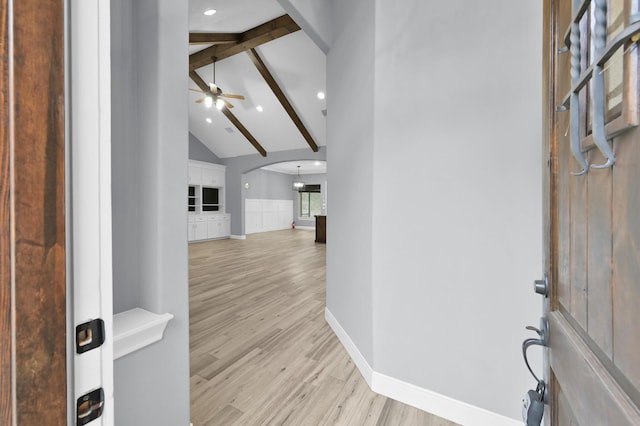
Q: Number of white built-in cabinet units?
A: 1